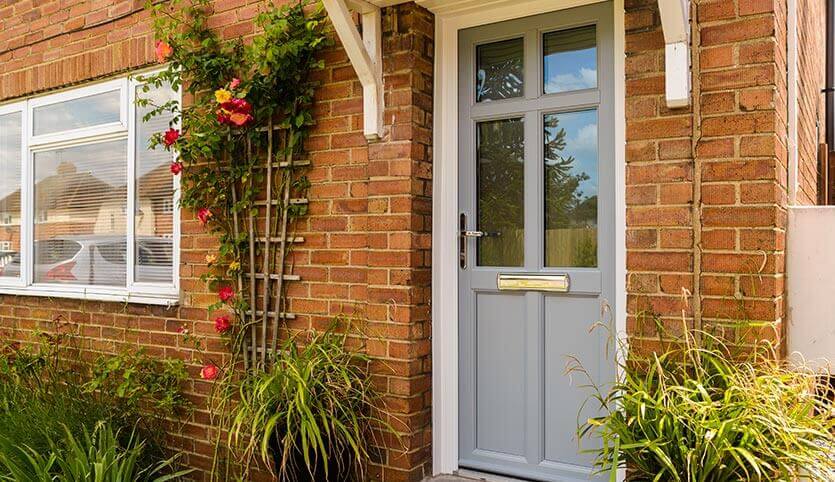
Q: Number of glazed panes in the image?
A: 8